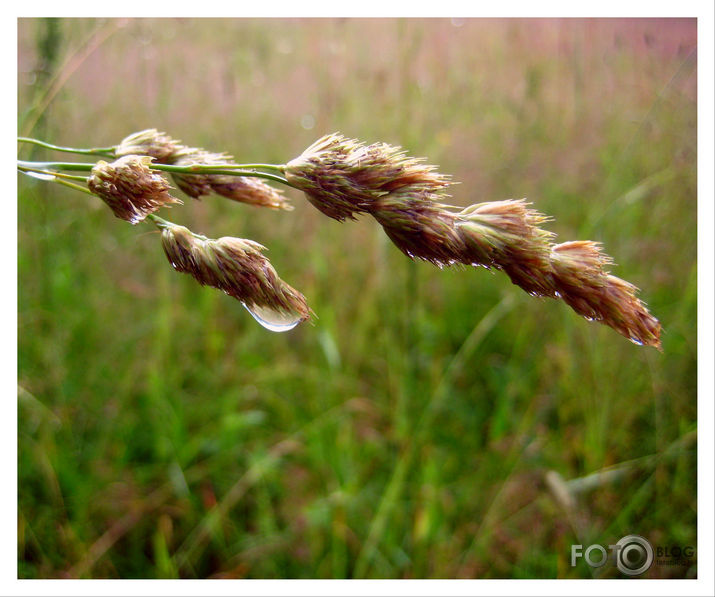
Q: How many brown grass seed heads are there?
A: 4